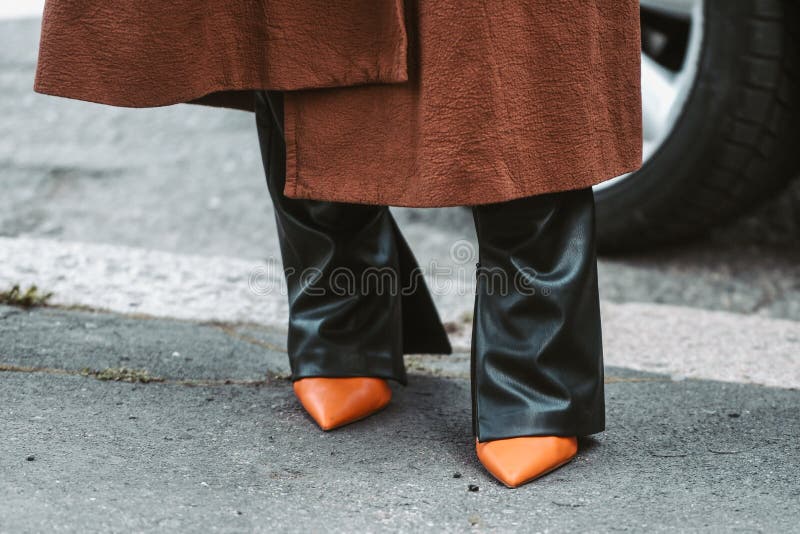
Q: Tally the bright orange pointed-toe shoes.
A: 2